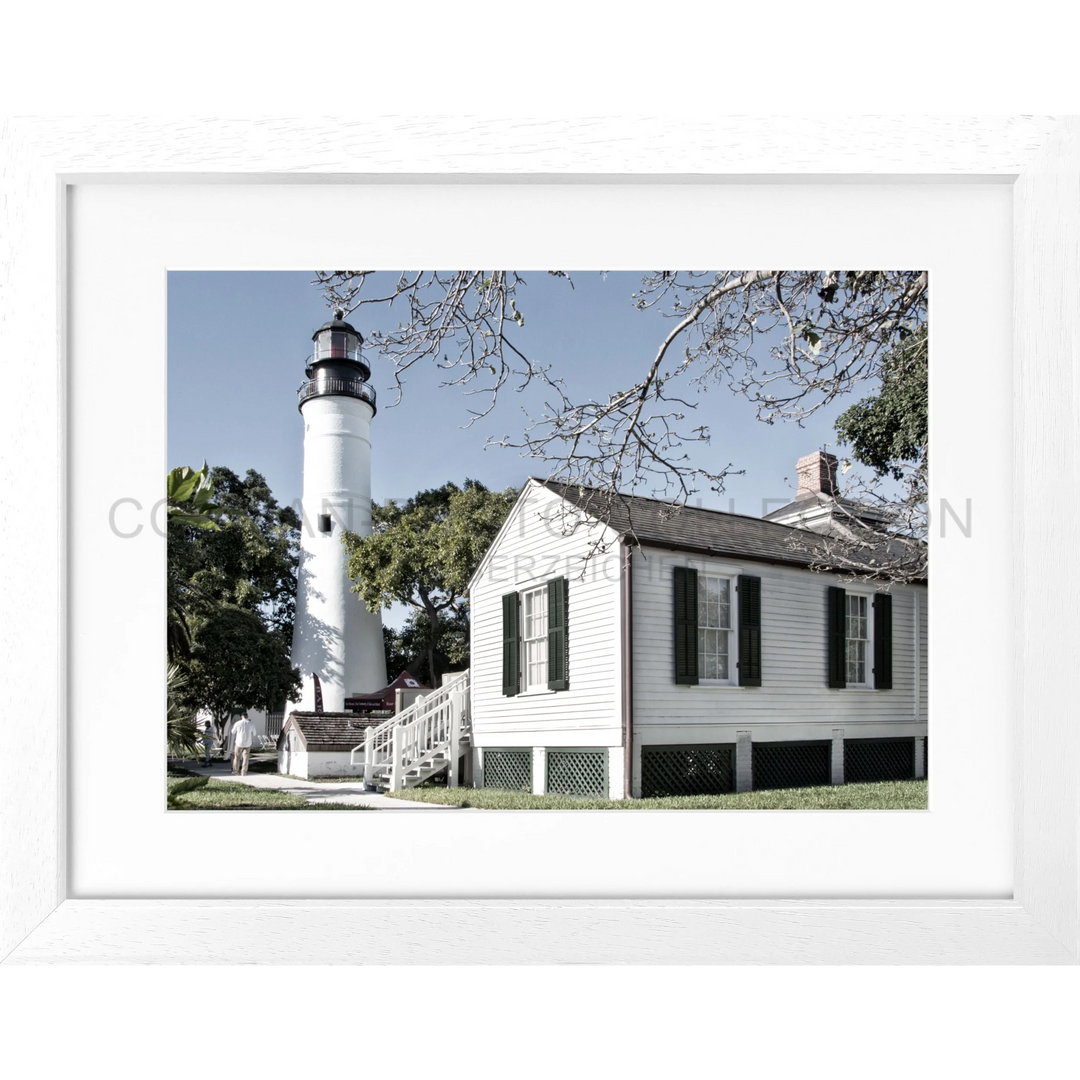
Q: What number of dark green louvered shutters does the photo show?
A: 6